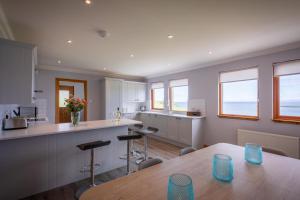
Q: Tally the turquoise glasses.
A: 3